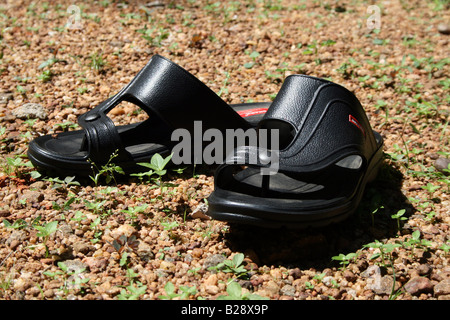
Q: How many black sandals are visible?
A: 2